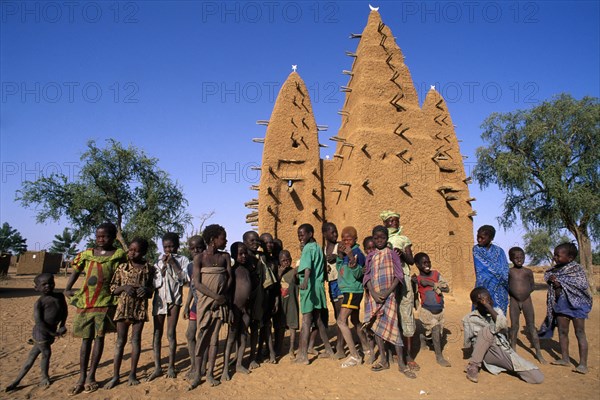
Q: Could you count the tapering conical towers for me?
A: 3